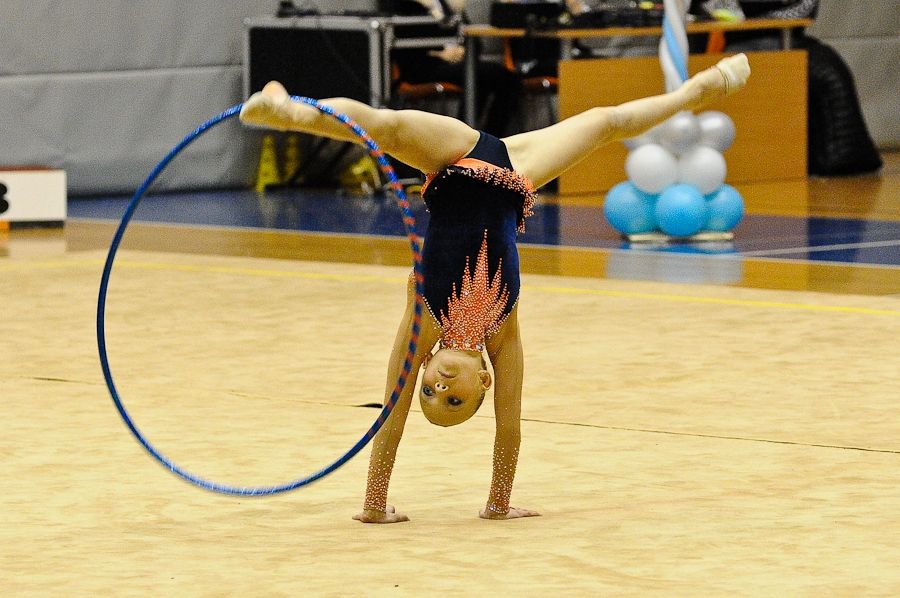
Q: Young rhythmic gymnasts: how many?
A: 1